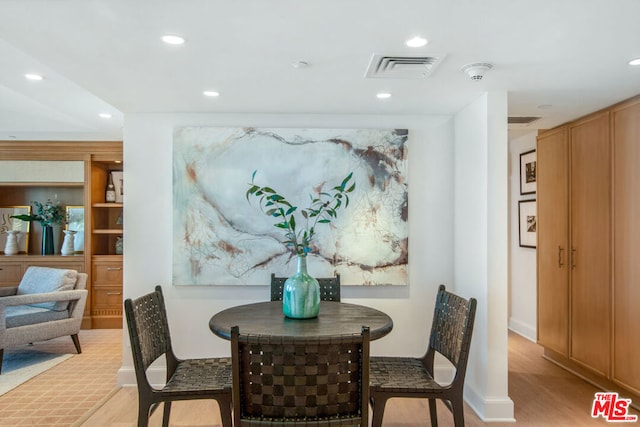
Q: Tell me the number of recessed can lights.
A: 7